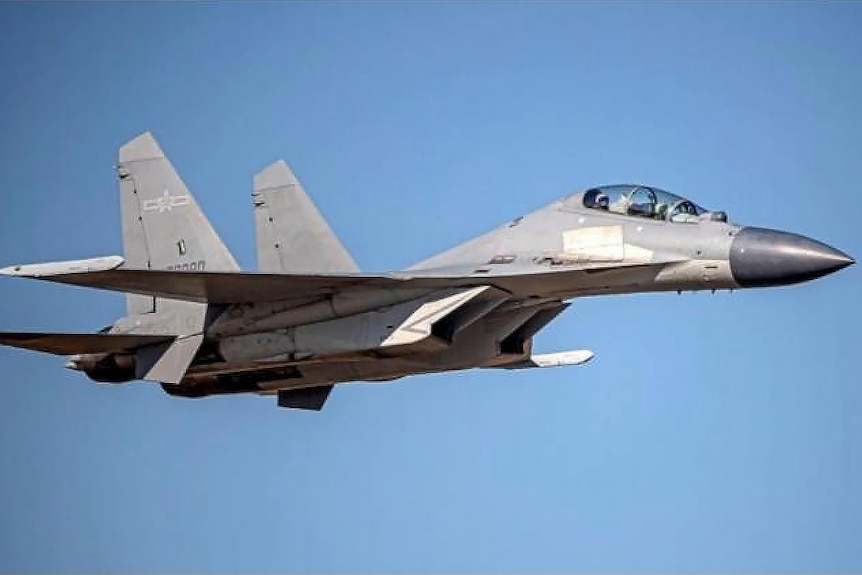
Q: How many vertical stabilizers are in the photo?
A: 2